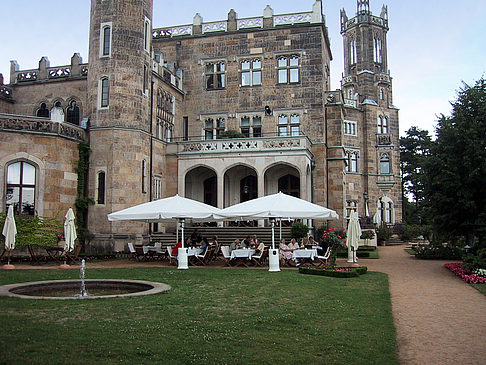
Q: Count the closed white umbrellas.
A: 3